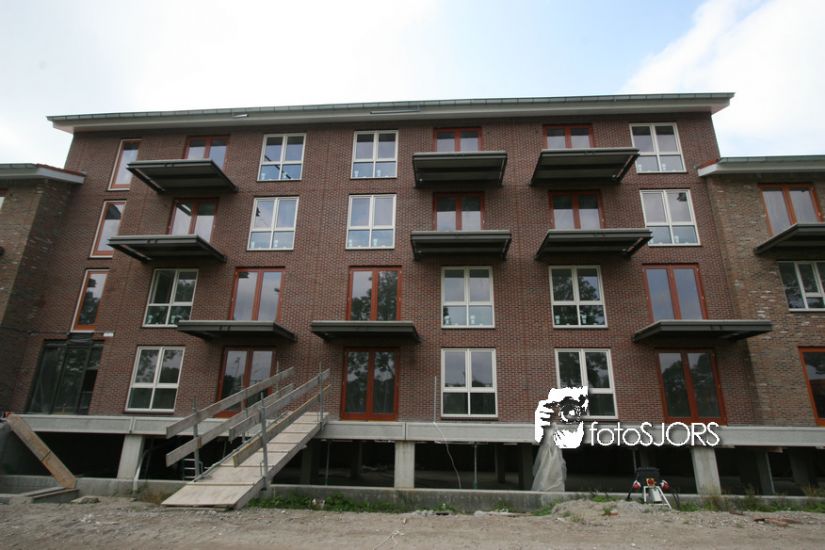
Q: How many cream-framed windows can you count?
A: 13